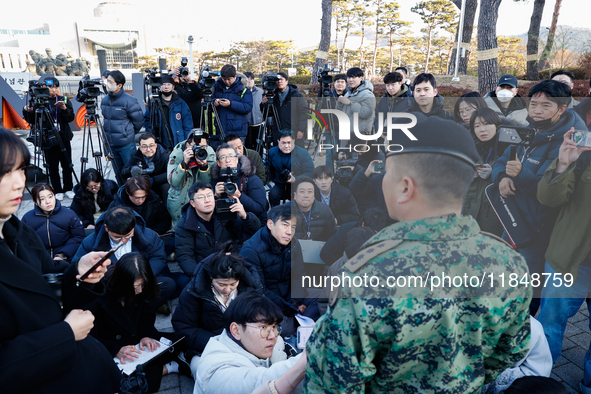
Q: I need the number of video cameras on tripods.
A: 6